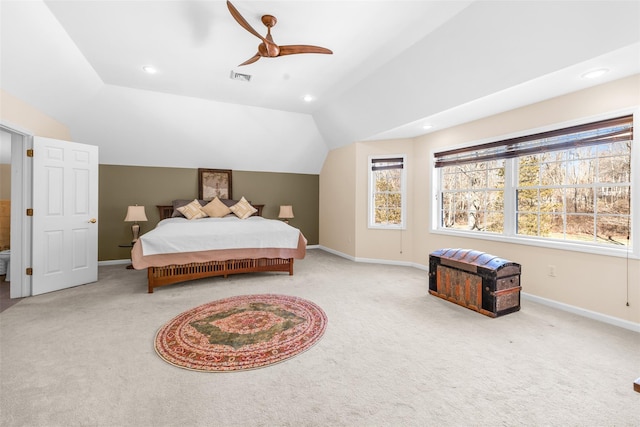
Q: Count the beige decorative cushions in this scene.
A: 3